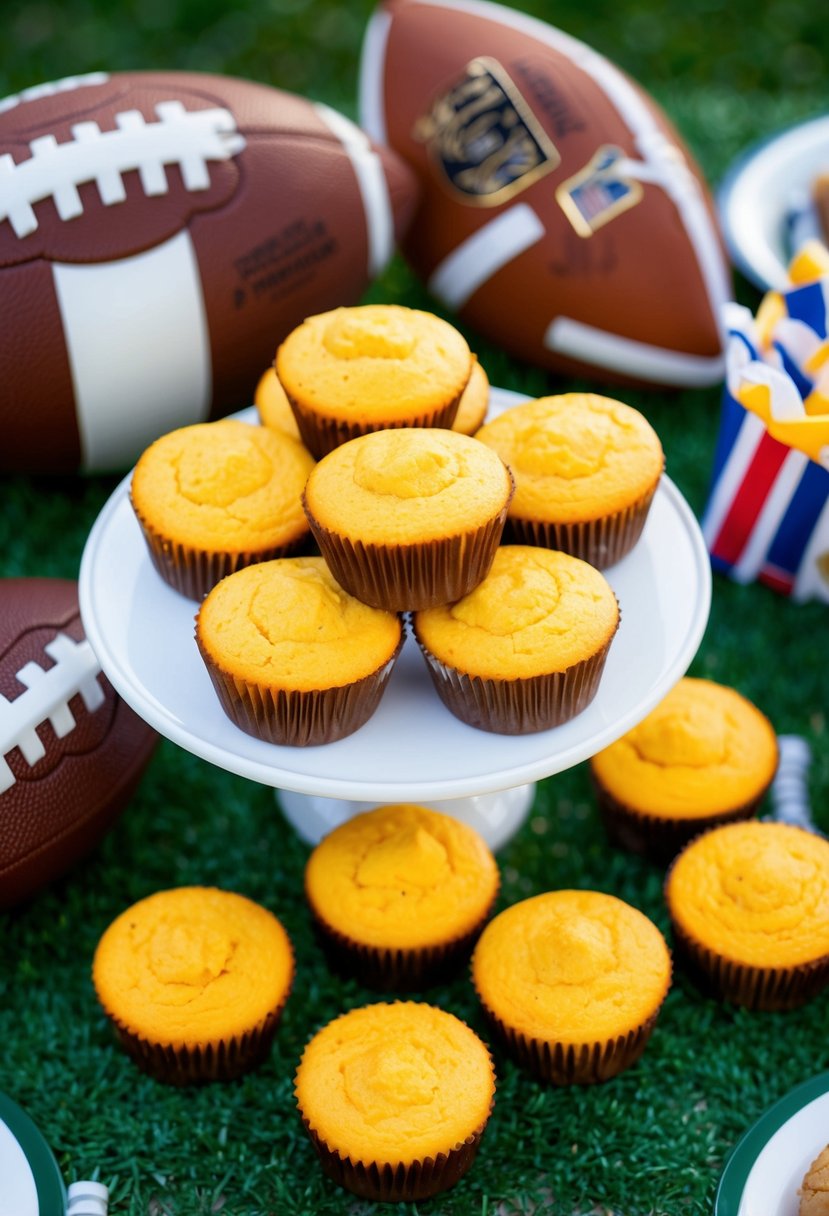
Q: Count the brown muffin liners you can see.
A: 12